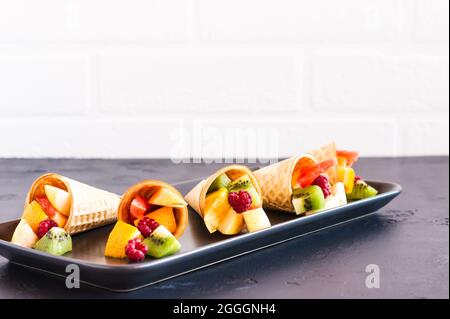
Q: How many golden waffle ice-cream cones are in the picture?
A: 5